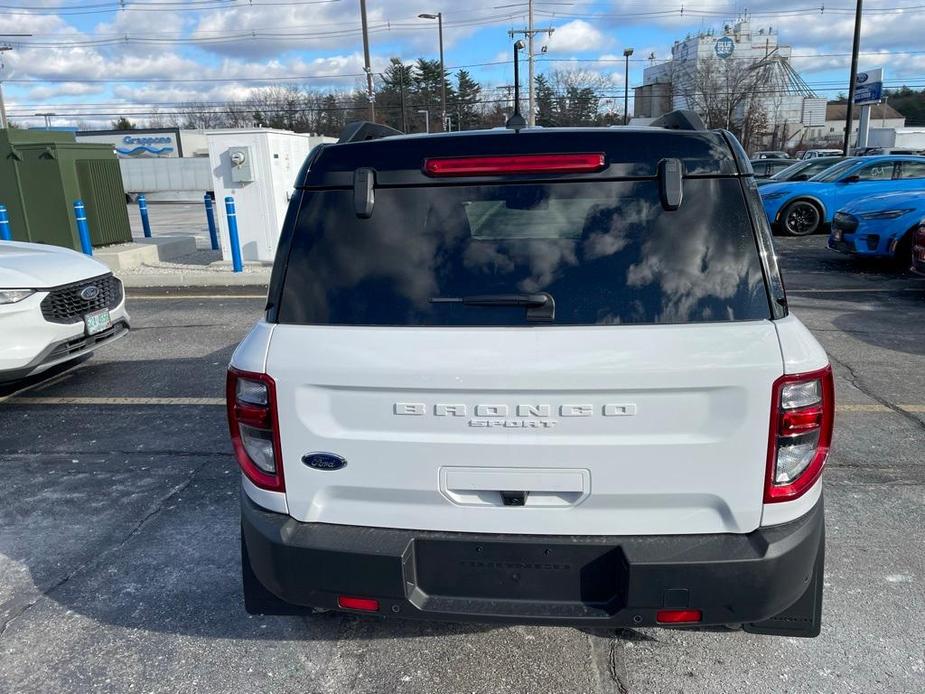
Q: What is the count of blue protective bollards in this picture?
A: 5